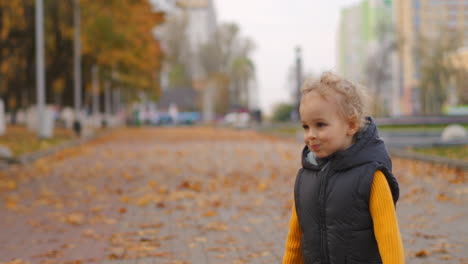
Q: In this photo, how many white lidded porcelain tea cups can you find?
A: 0